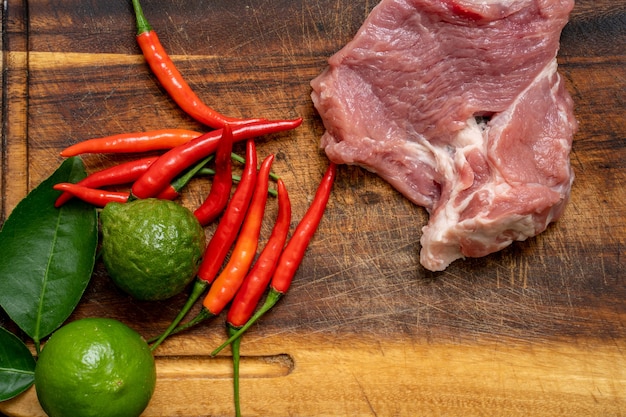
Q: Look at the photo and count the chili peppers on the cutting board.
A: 10